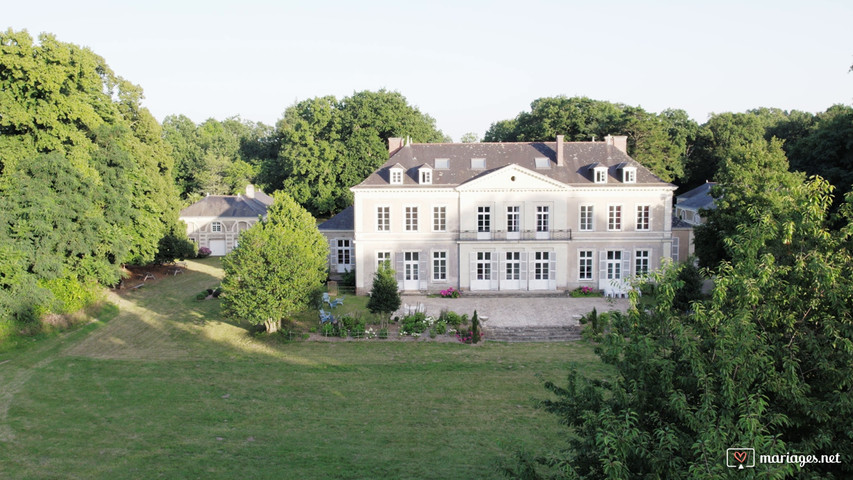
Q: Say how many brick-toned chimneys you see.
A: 3